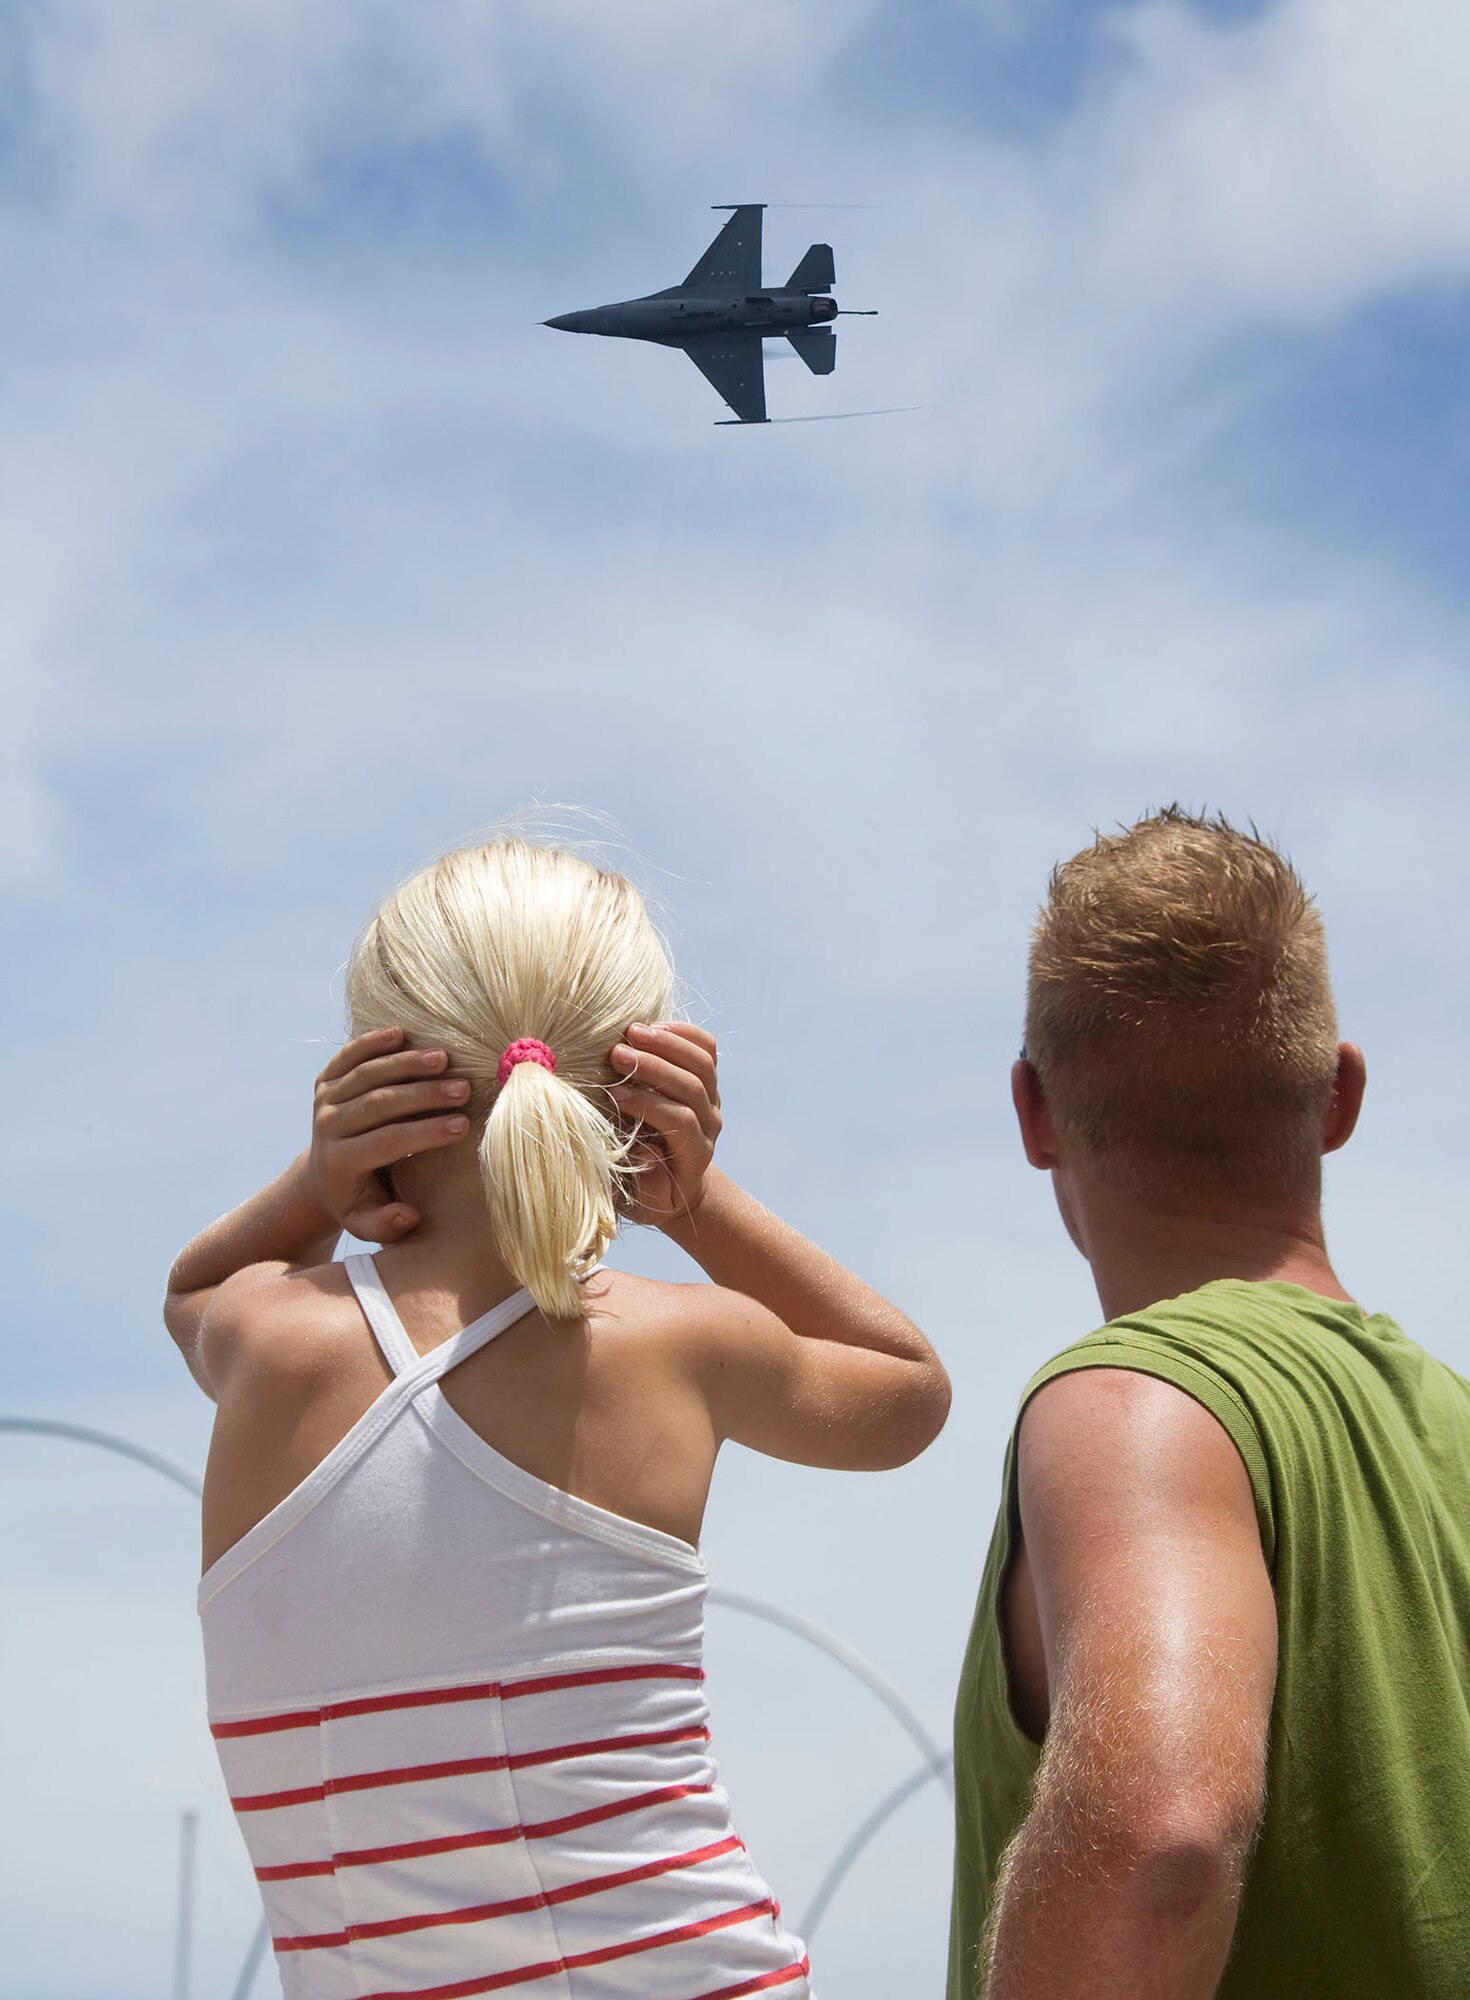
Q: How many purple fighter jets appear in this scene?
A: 0